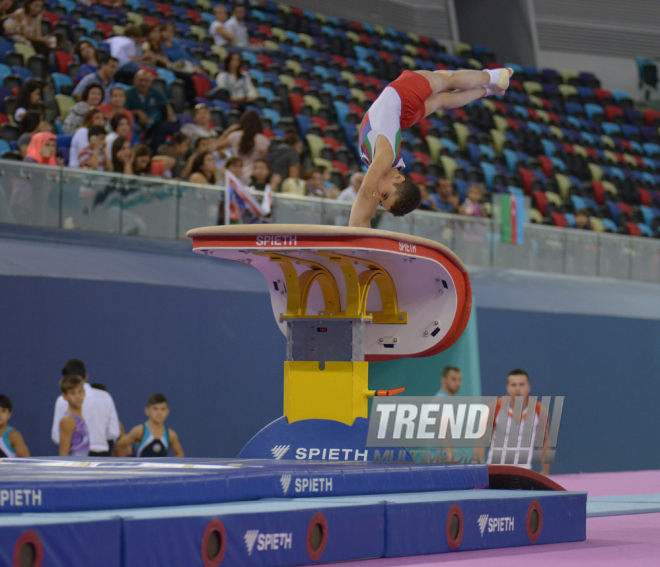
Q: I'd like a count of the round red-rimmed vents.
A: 5